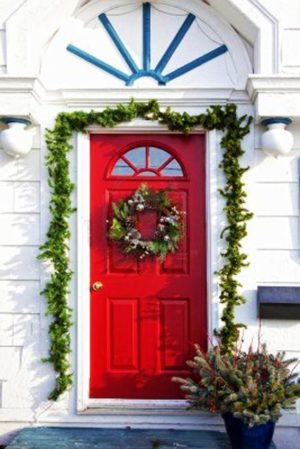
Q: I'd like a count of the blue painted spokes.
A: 5